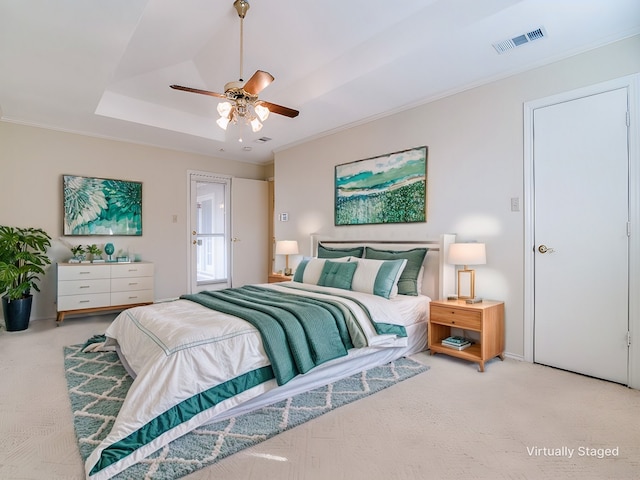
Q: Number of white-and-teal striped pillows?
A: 2